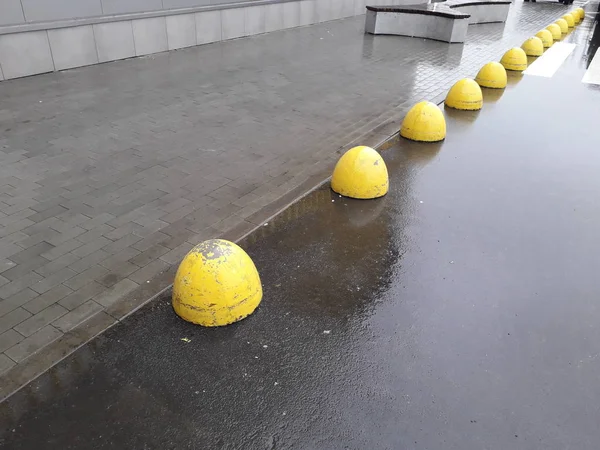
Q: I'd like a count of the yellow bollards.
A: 13